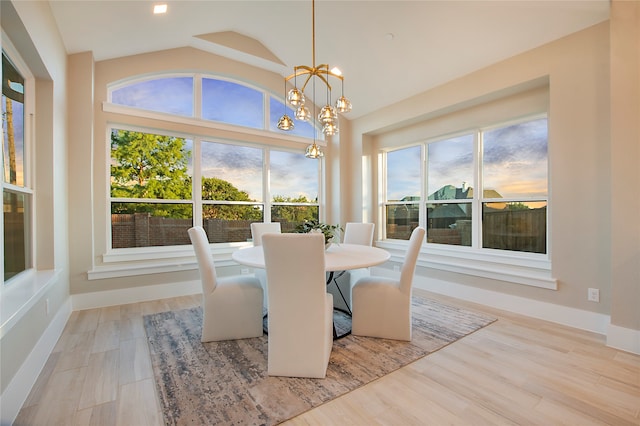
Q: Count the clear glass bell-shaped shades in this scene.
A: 7